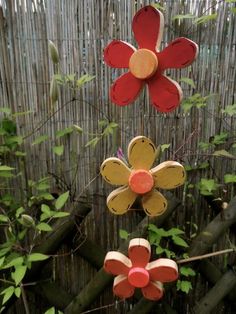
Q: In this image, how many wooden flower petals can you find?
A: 15